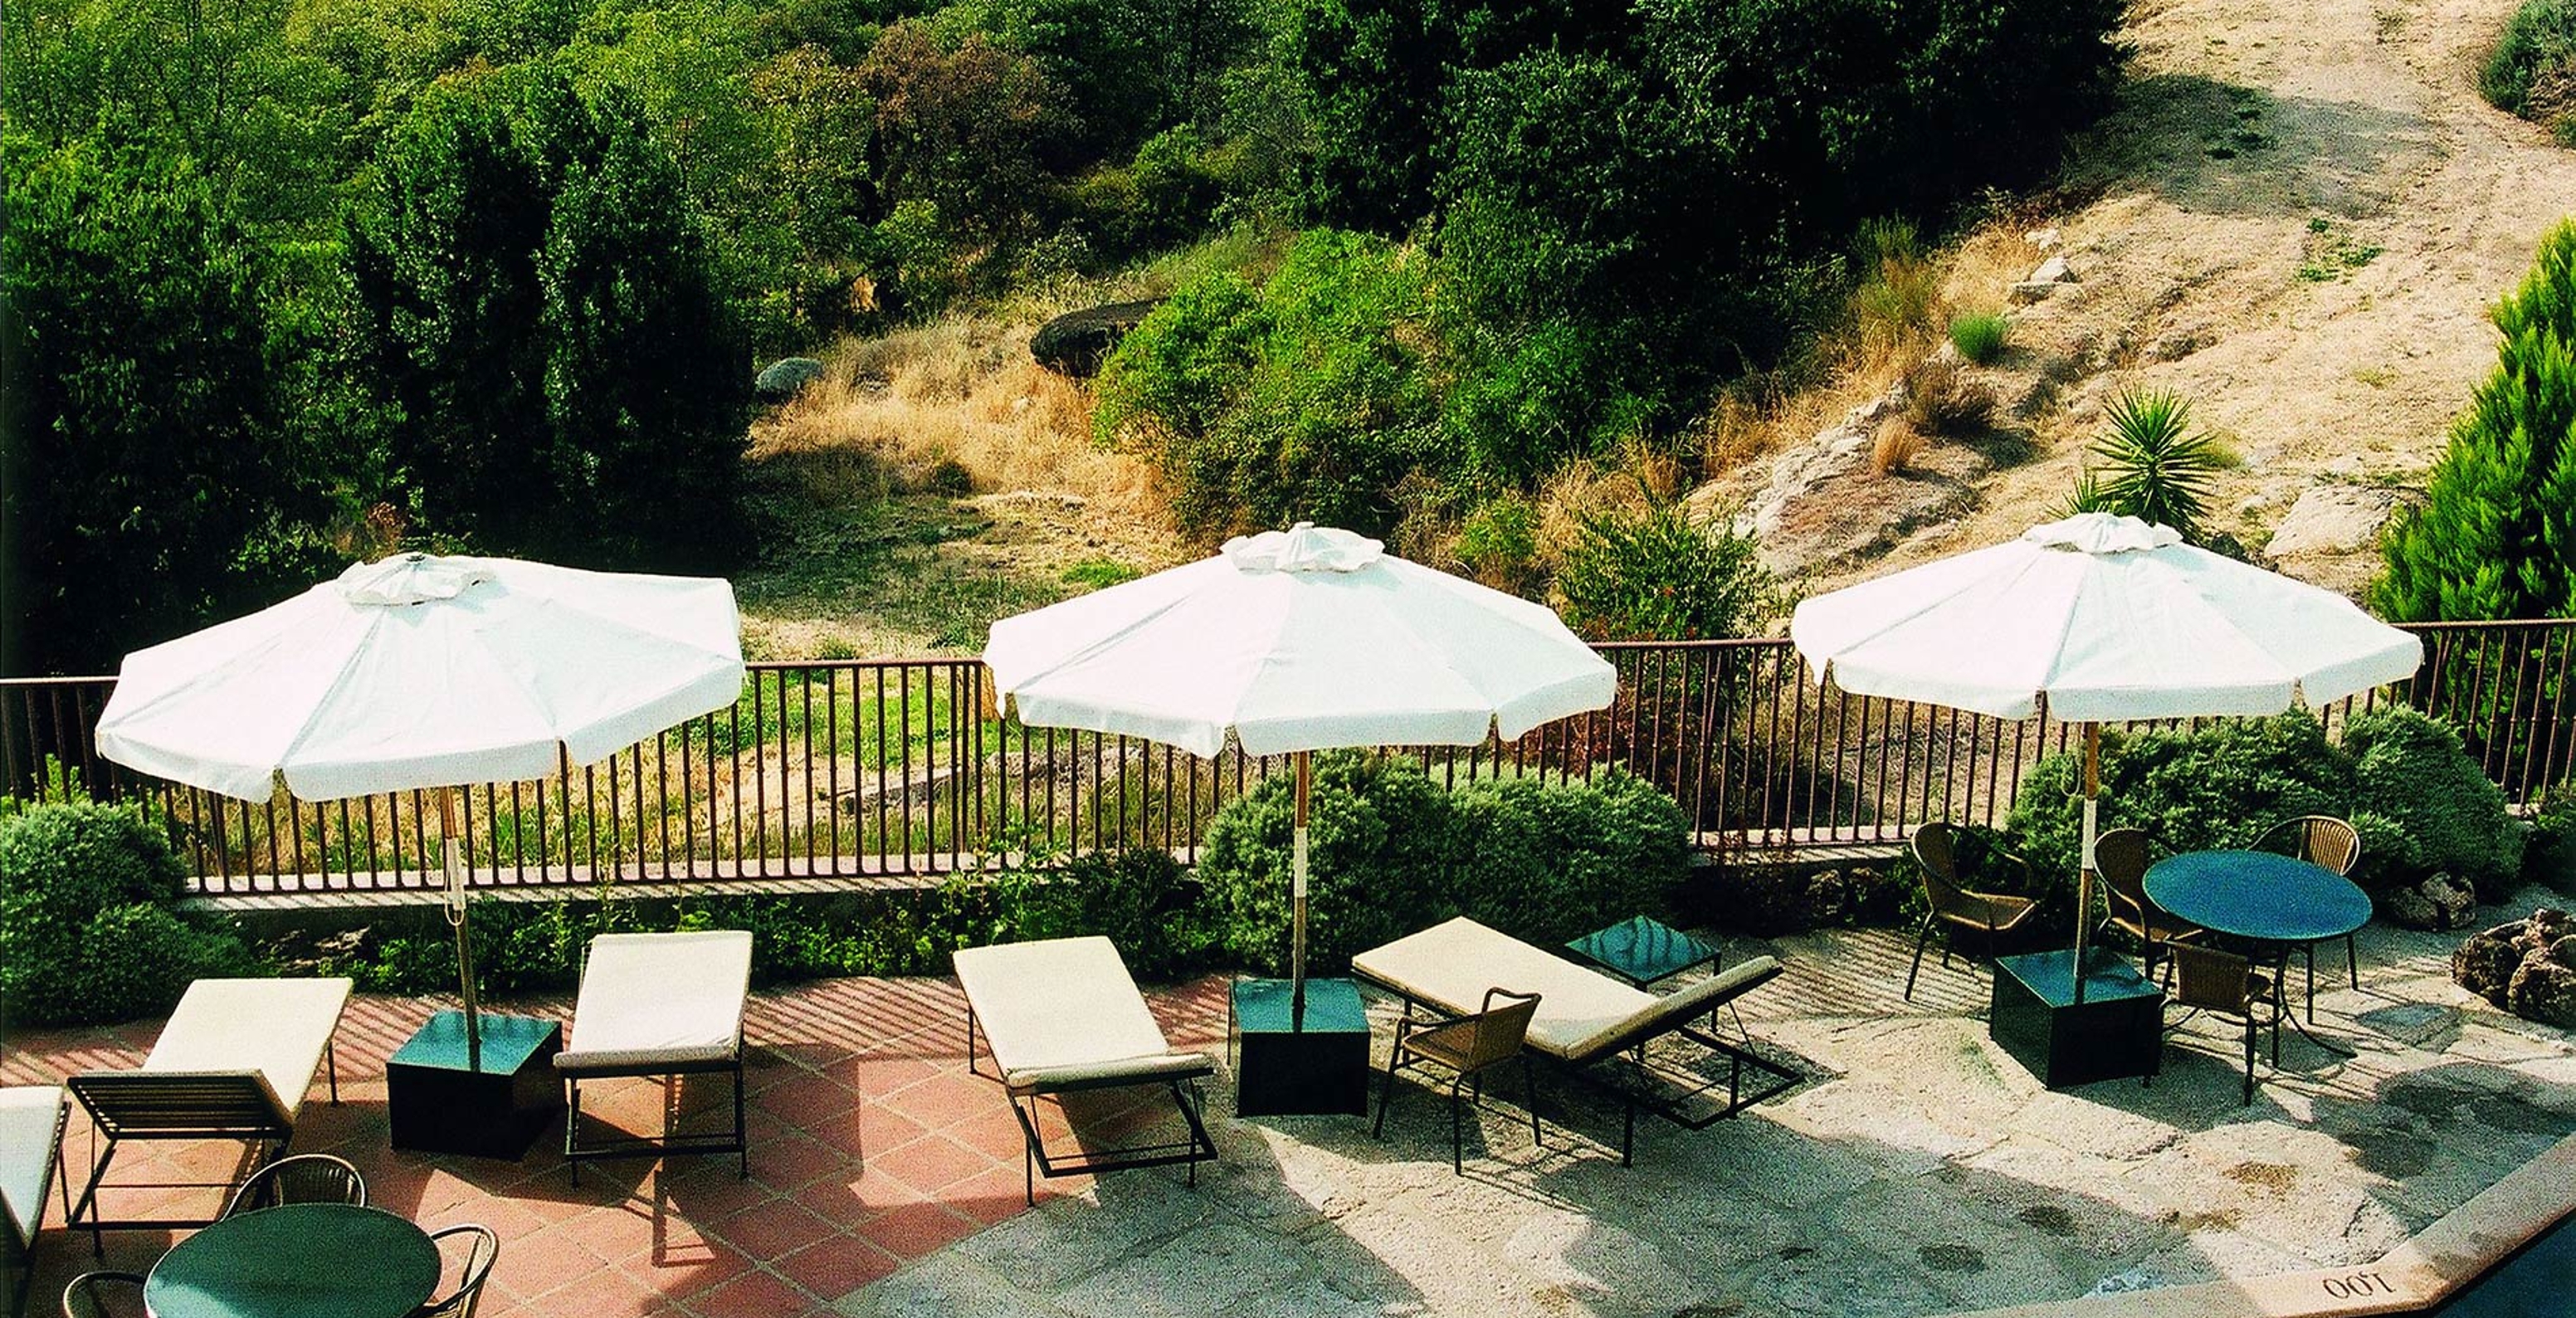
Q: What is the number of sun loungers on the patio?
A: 5